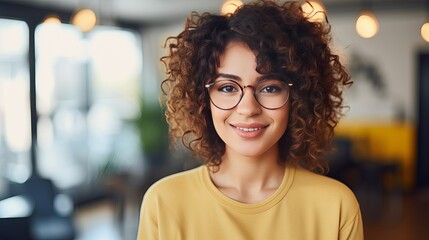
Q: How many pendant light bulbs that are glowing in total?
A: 6